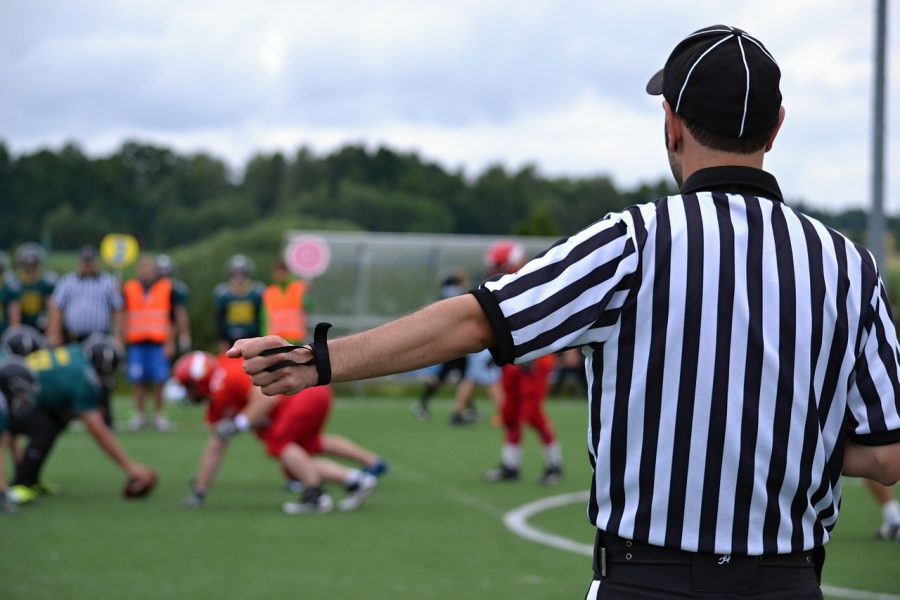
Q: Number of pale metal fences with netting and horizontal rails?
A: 1